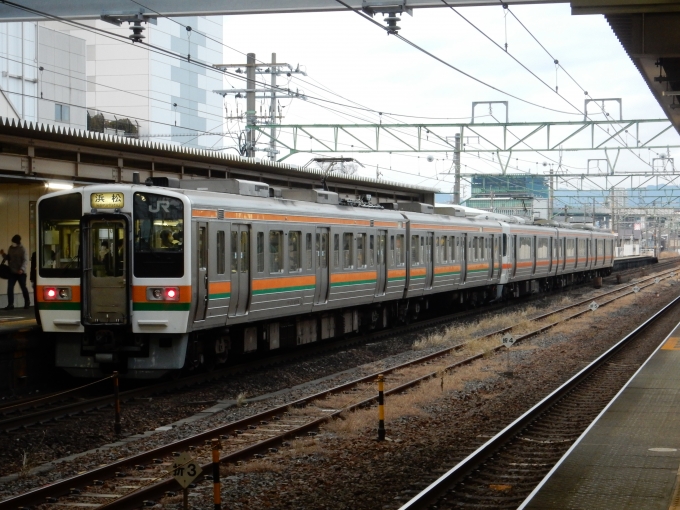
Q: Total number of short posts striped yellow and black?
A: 3